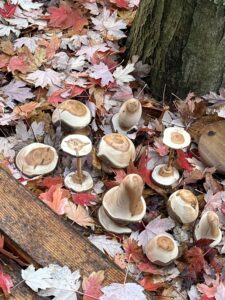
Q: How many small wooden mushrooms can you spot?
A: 10